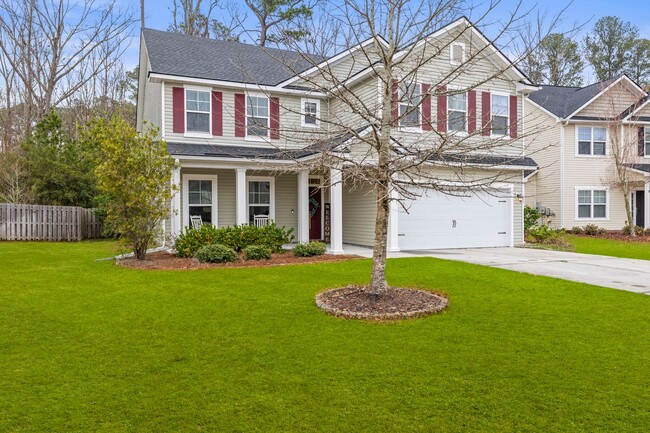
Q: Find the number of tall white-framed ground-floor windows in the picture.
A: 2